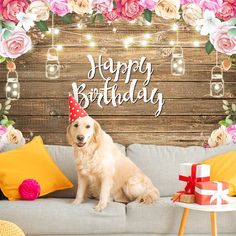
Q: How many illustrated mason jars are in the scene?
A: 4